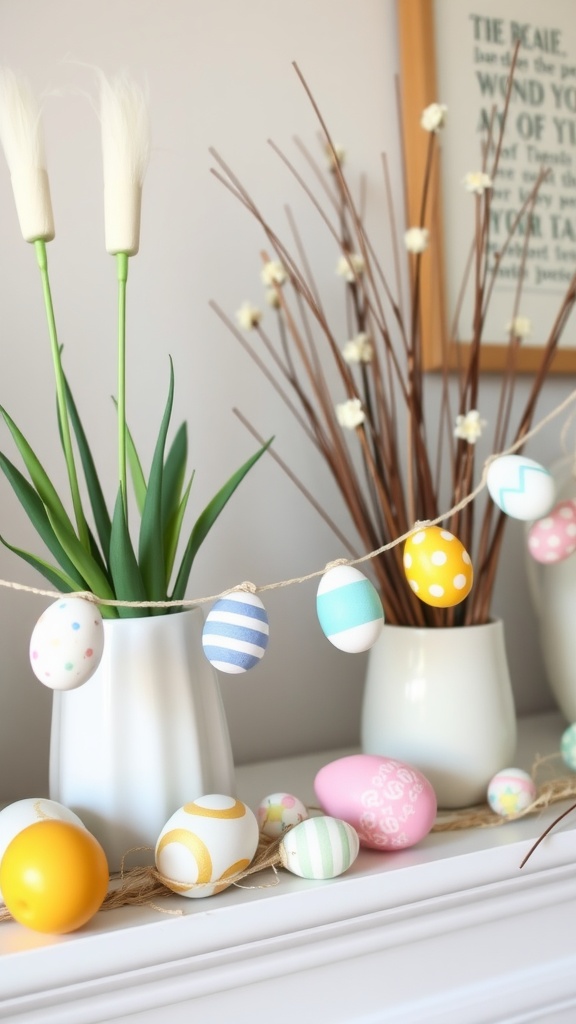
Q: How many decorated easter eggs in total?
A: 14